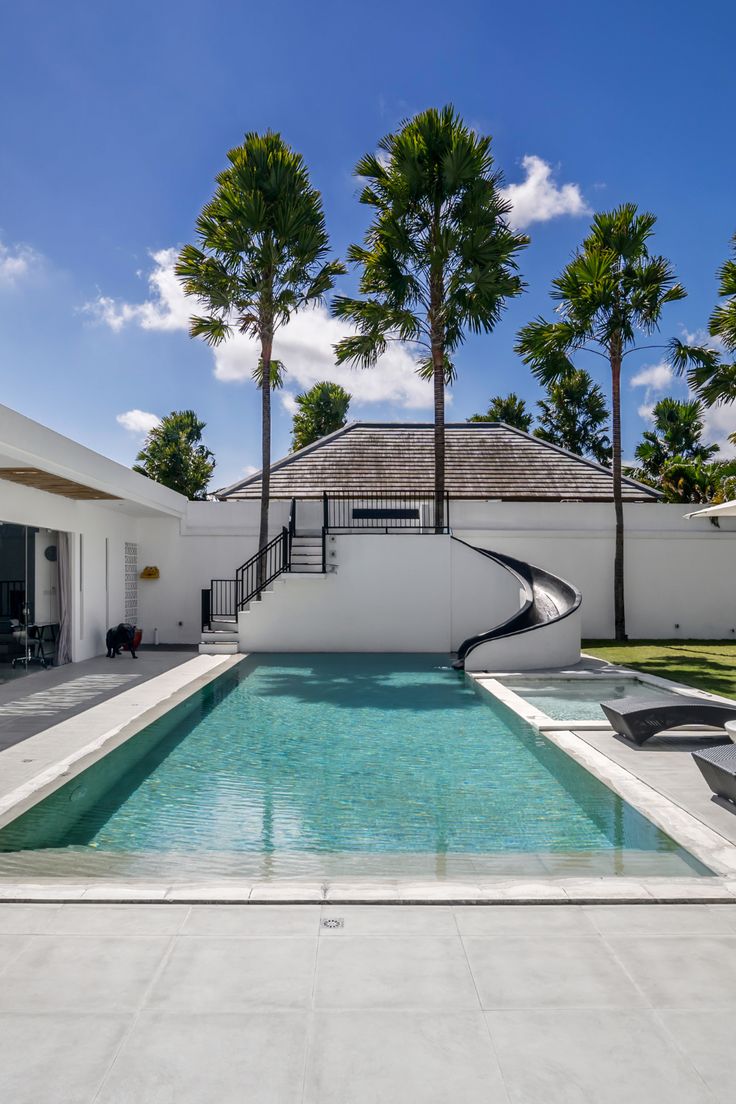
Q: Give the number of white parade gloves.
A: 0